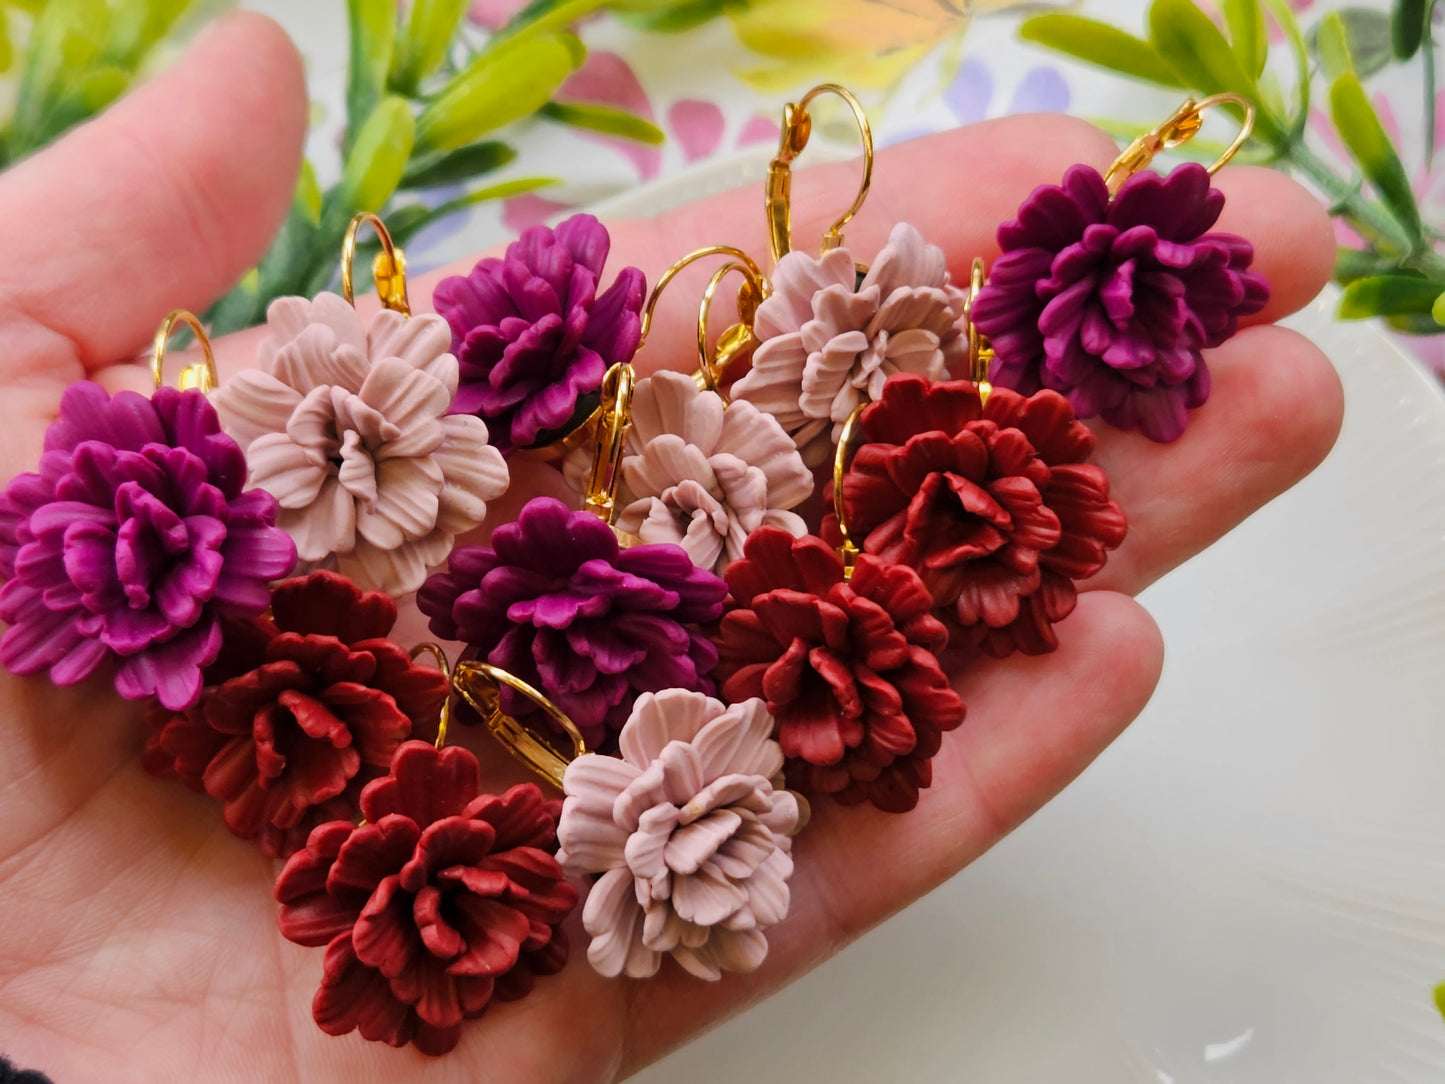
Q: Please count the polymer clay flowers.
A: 12